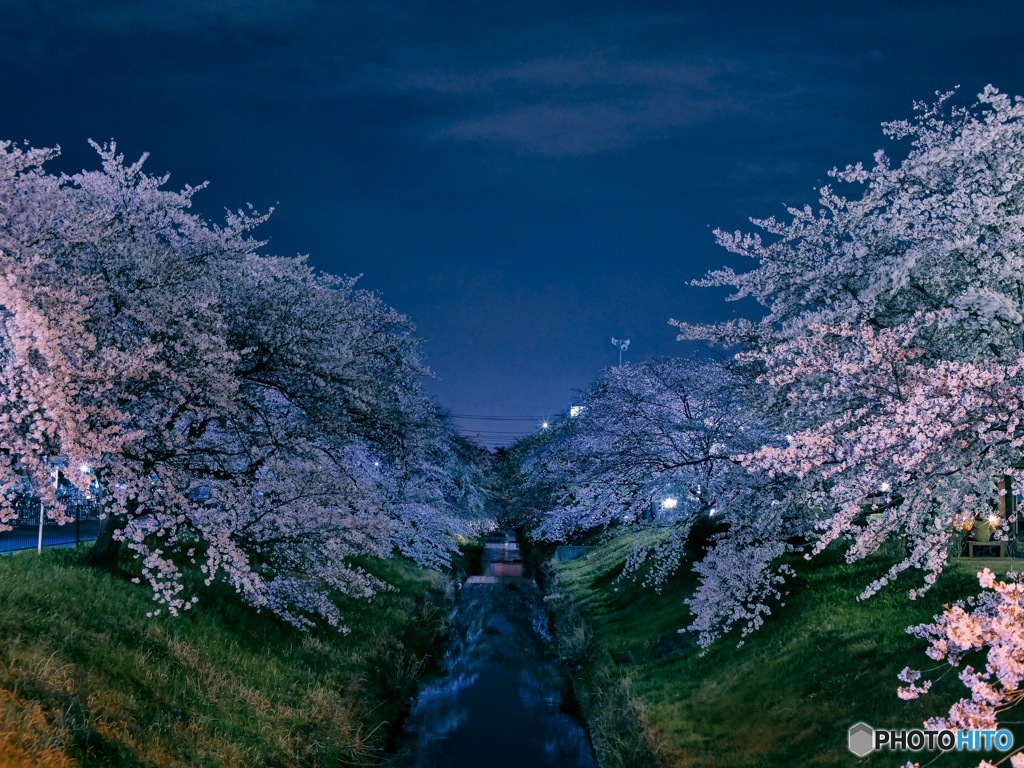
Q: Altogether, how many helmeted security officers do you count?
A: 0